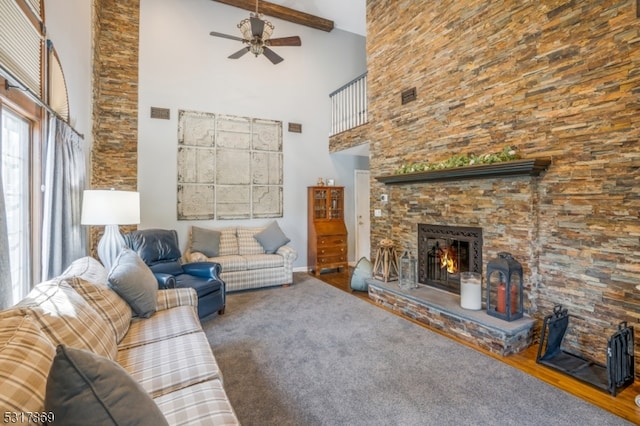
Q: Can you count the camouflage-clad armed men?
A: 0